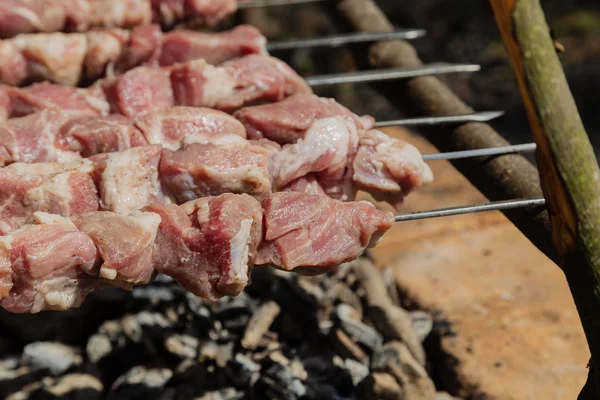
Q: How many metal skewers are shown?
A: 6